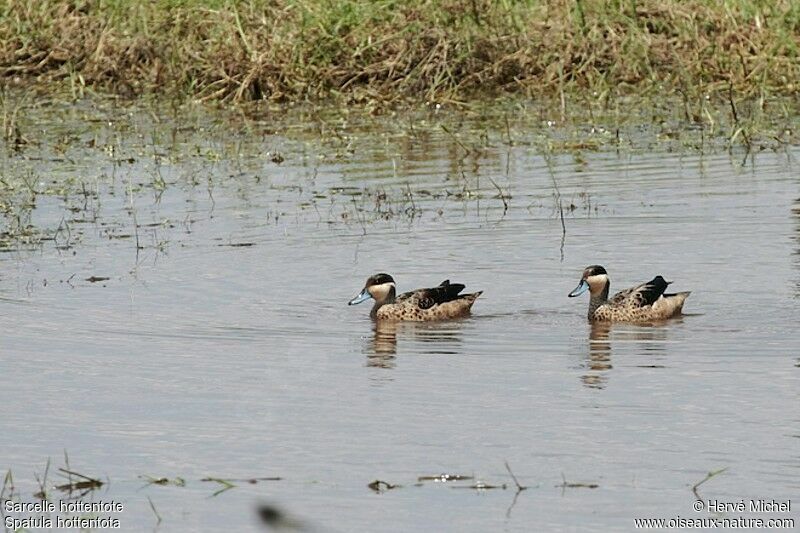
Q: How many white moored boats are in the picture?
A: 0